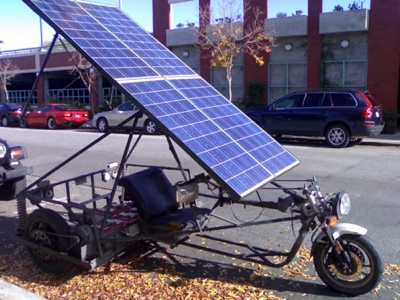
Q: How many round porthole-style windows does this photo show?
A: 3